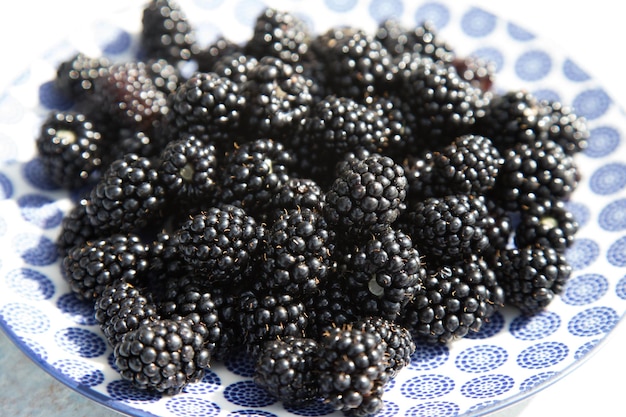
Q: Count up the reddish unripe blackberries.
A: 2